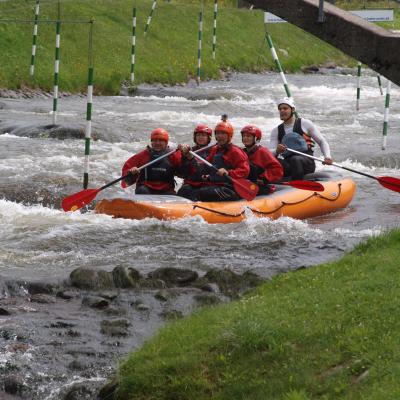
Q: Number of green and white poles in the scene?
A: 11